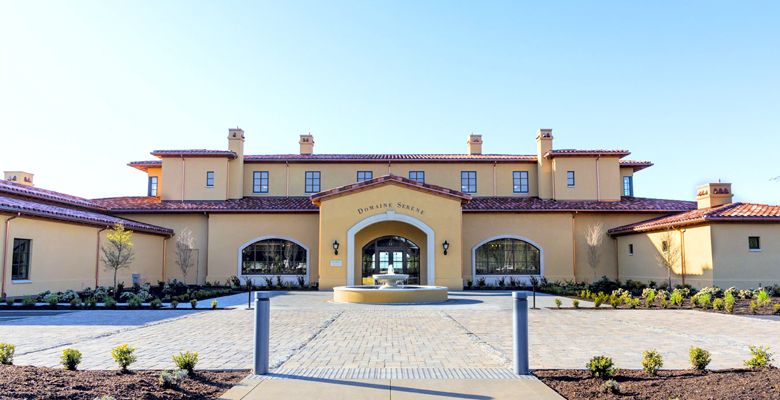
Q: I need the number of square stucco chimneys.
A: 6